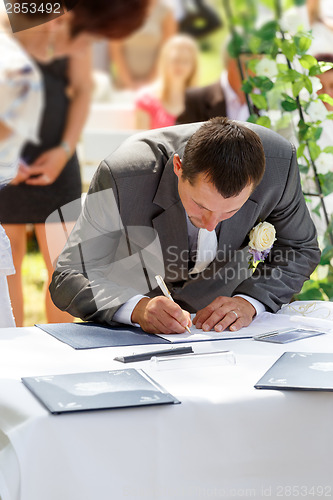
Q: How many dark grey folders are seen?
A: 3